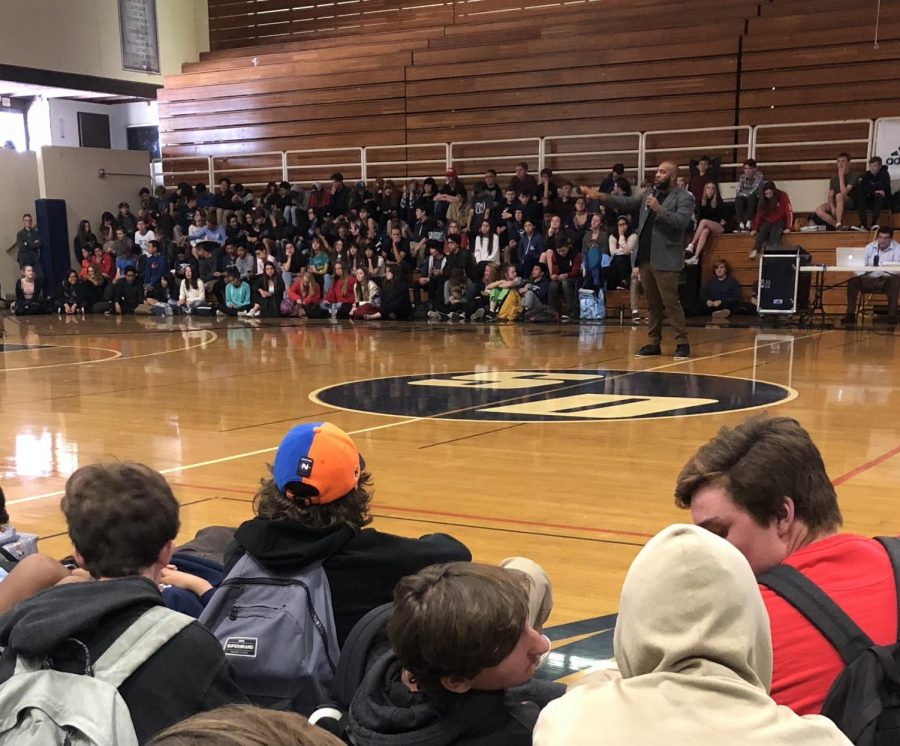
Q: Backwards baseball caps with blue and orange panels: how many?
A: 1